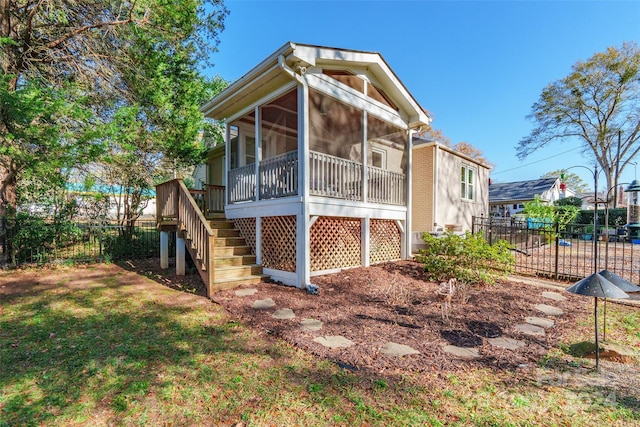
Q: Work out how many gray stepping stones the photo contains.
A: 12